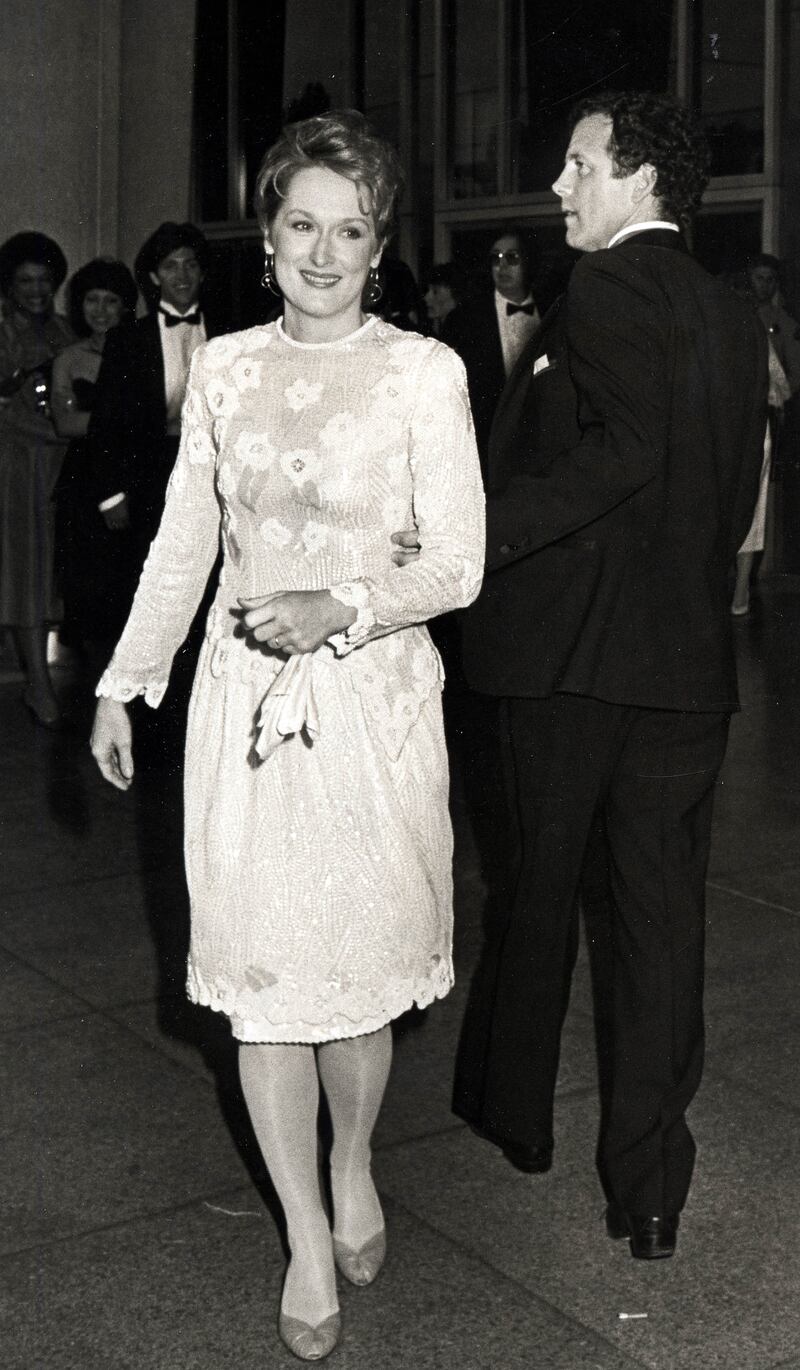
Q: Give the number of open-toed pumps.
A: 2